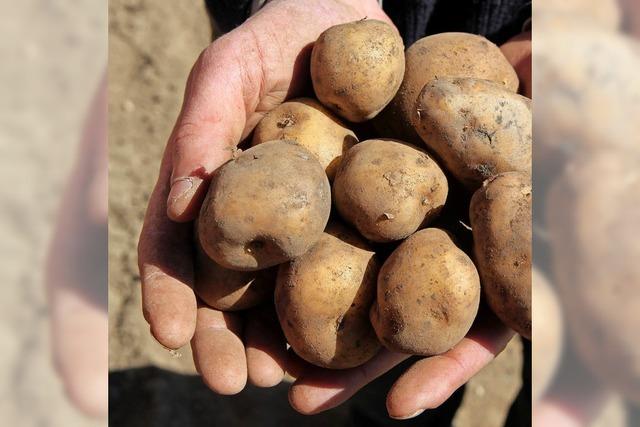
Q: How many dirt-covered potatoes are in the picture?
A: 10